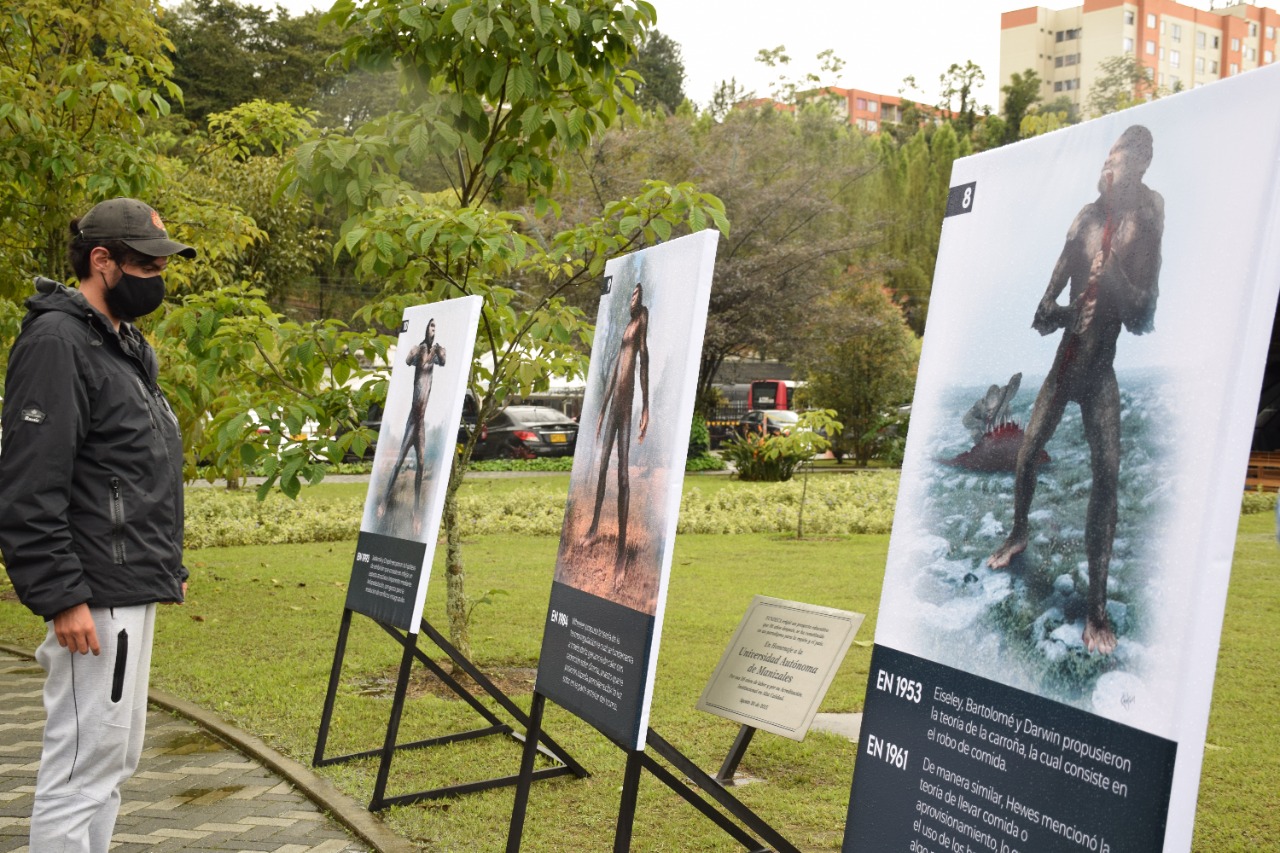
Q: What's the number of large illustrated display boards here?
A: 3